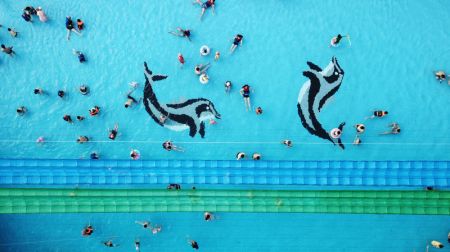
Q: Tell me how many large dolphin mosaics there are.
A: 2